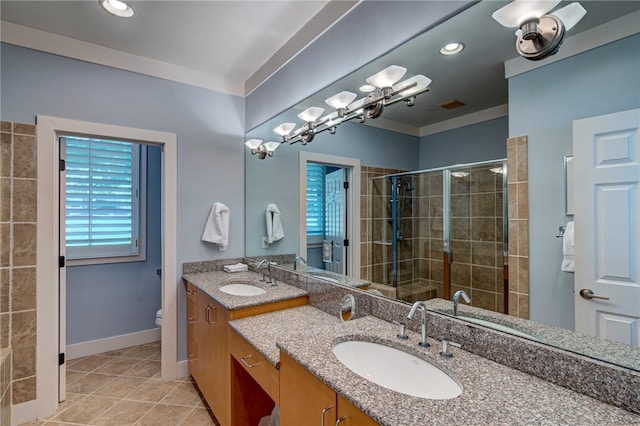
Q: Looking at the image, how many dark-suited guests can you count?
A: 0